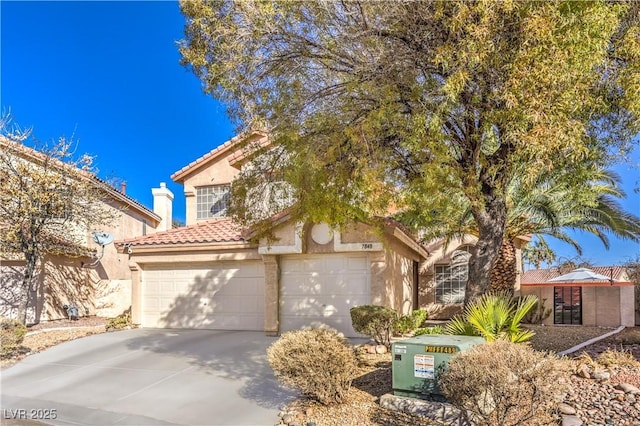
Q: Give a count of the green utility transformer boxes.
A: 1